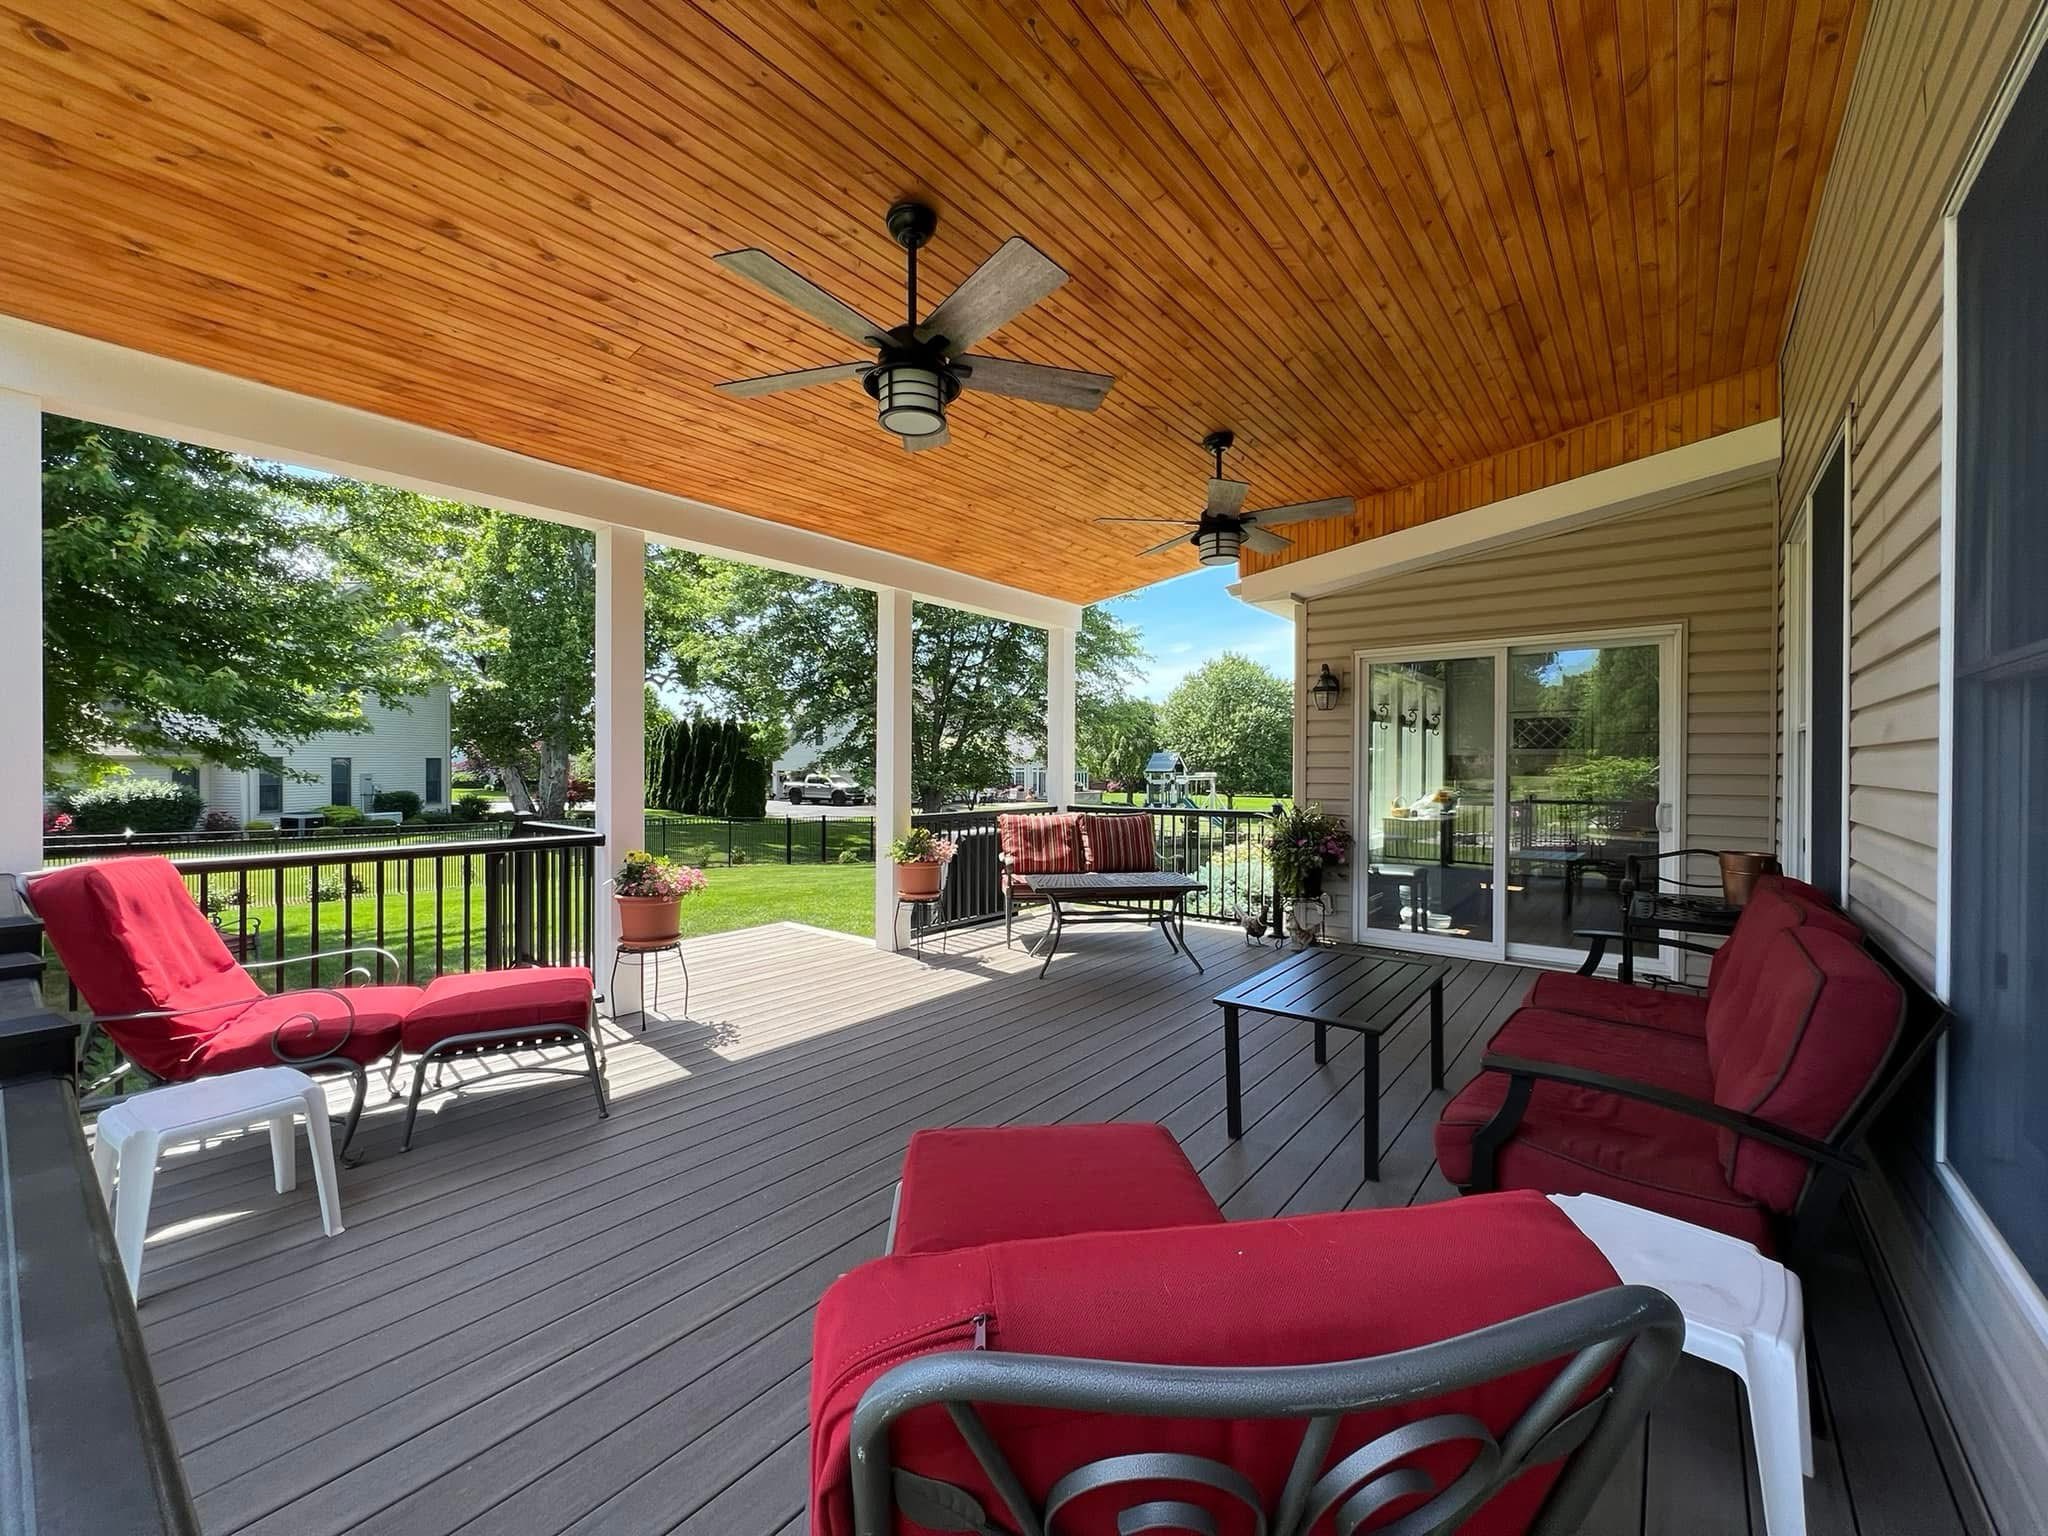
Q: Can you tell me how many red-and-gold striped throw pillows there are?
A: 2